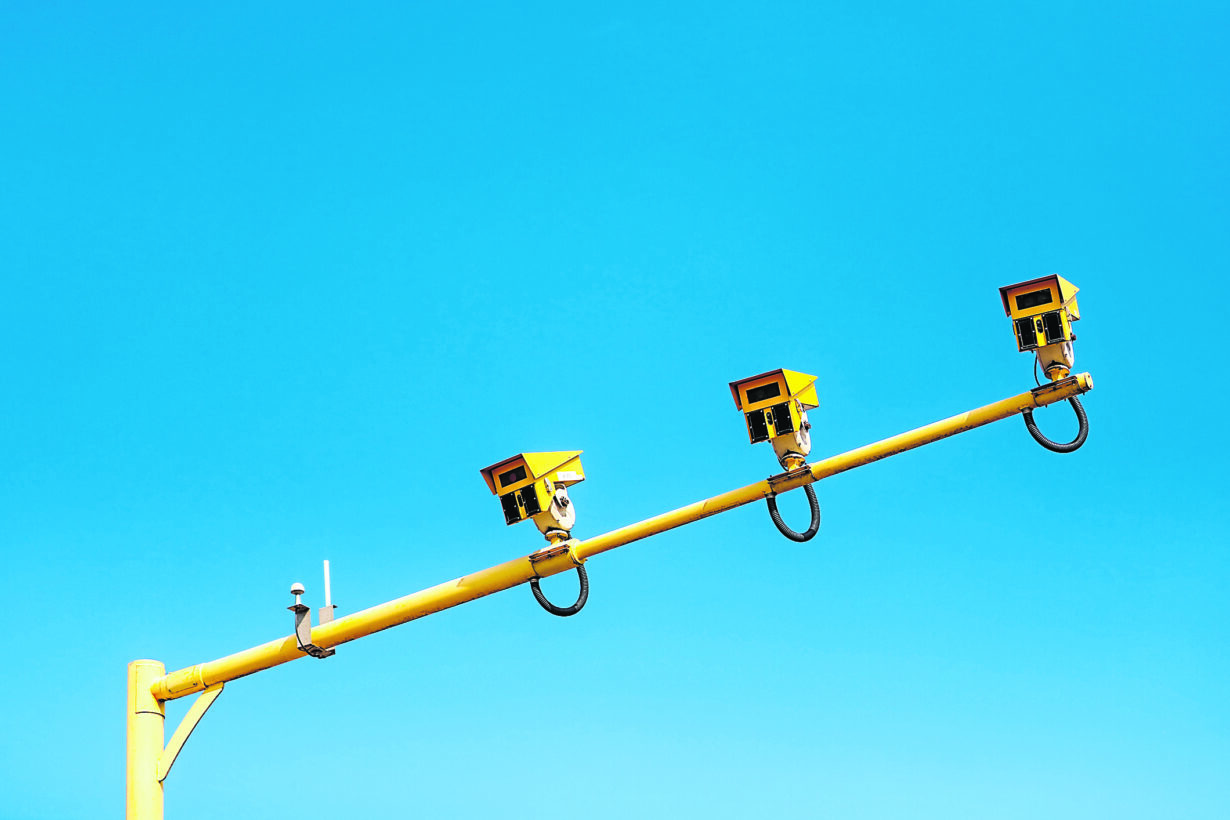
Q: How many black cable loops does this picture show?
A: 3